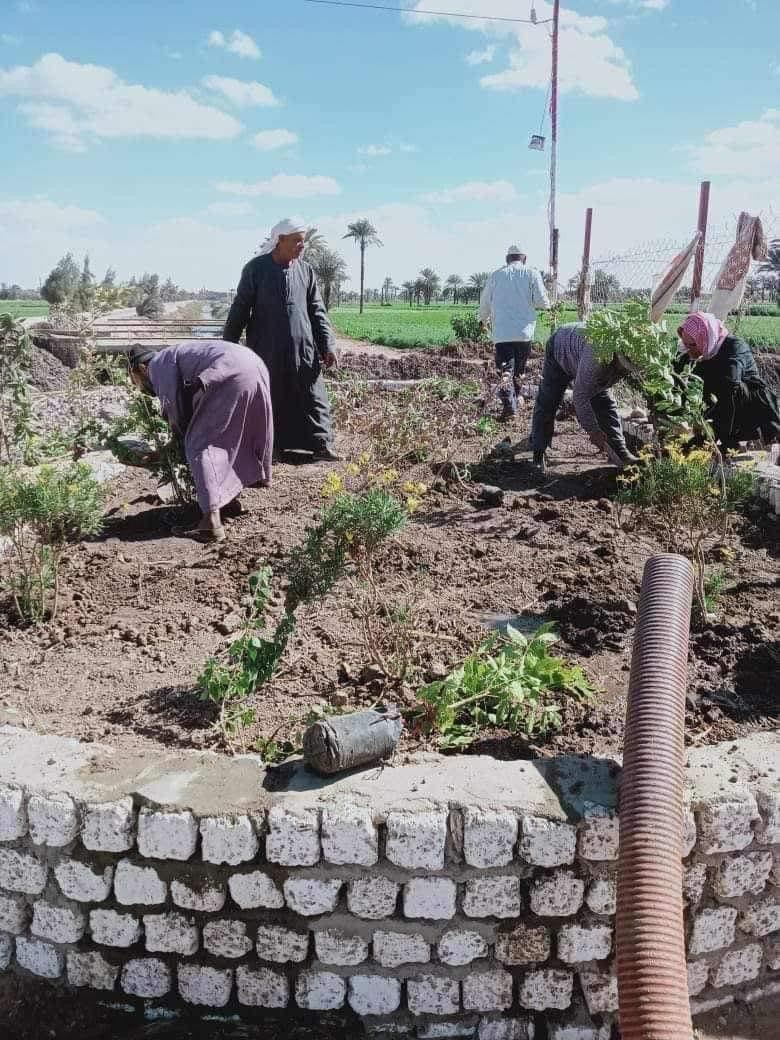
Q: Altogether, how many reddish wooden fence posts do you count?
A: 2